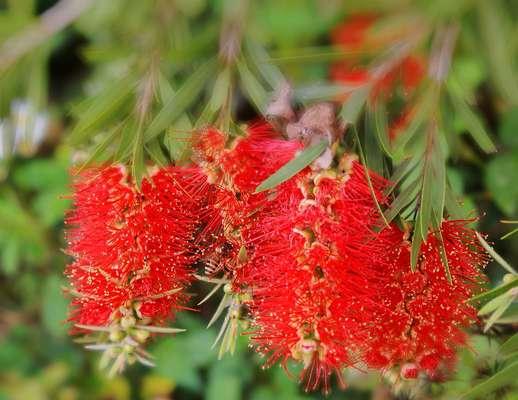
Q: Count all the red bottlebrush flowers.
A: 4